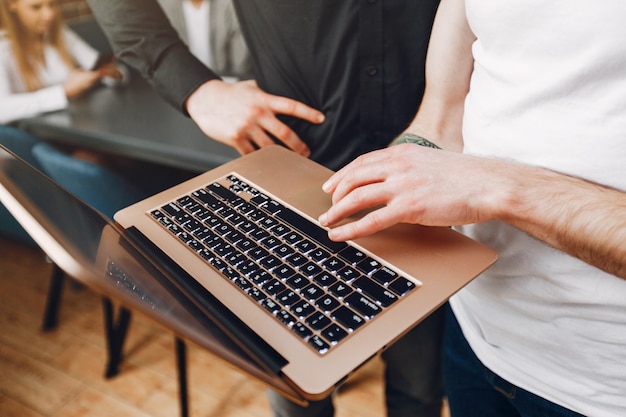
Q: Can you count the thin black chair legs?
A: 4